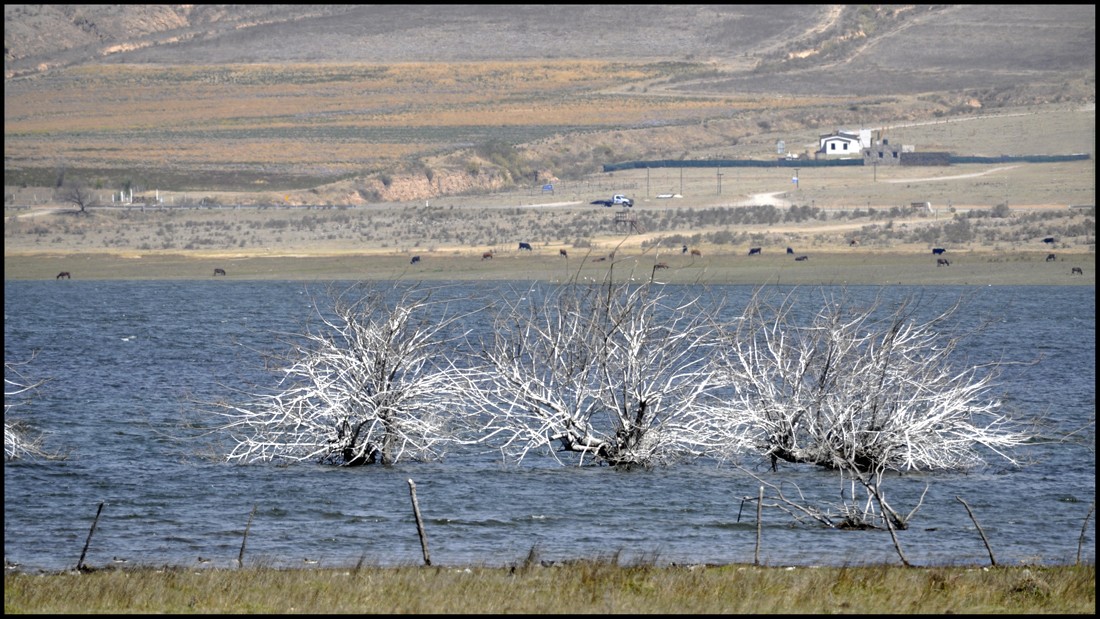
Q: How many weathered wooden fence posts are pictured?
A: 7